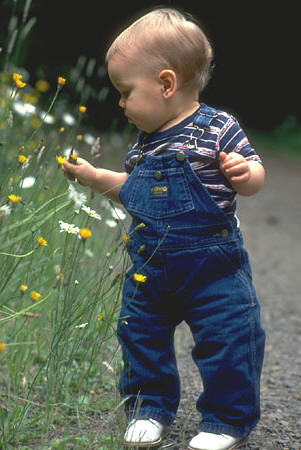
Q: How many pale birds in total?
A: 0